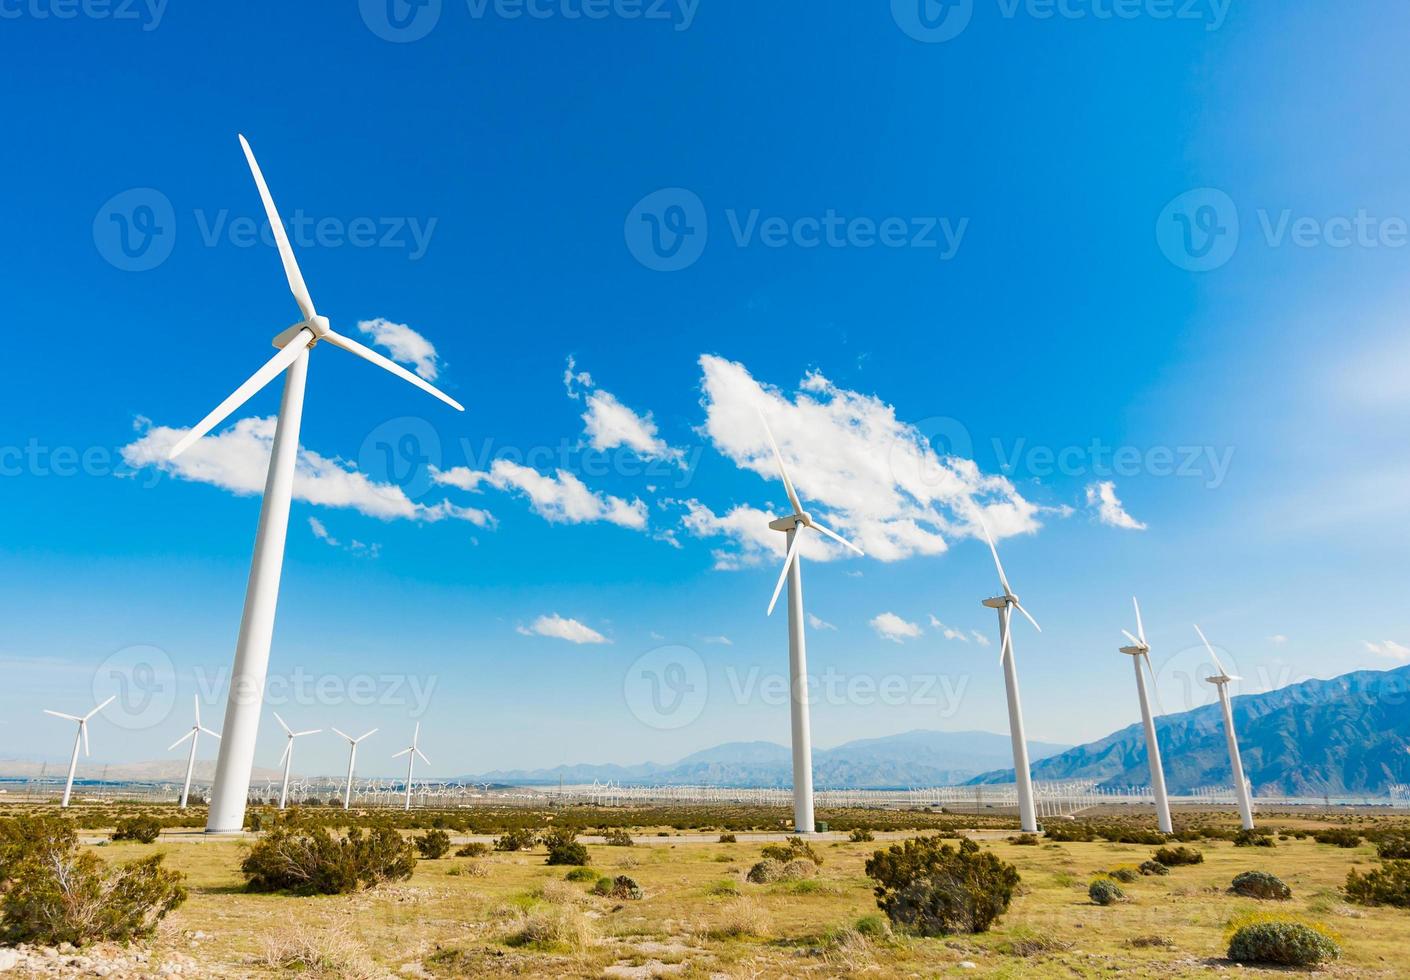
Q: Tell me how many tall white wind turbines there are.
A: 10